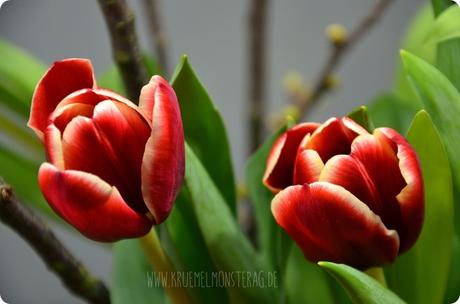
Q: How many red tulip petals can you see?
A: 12